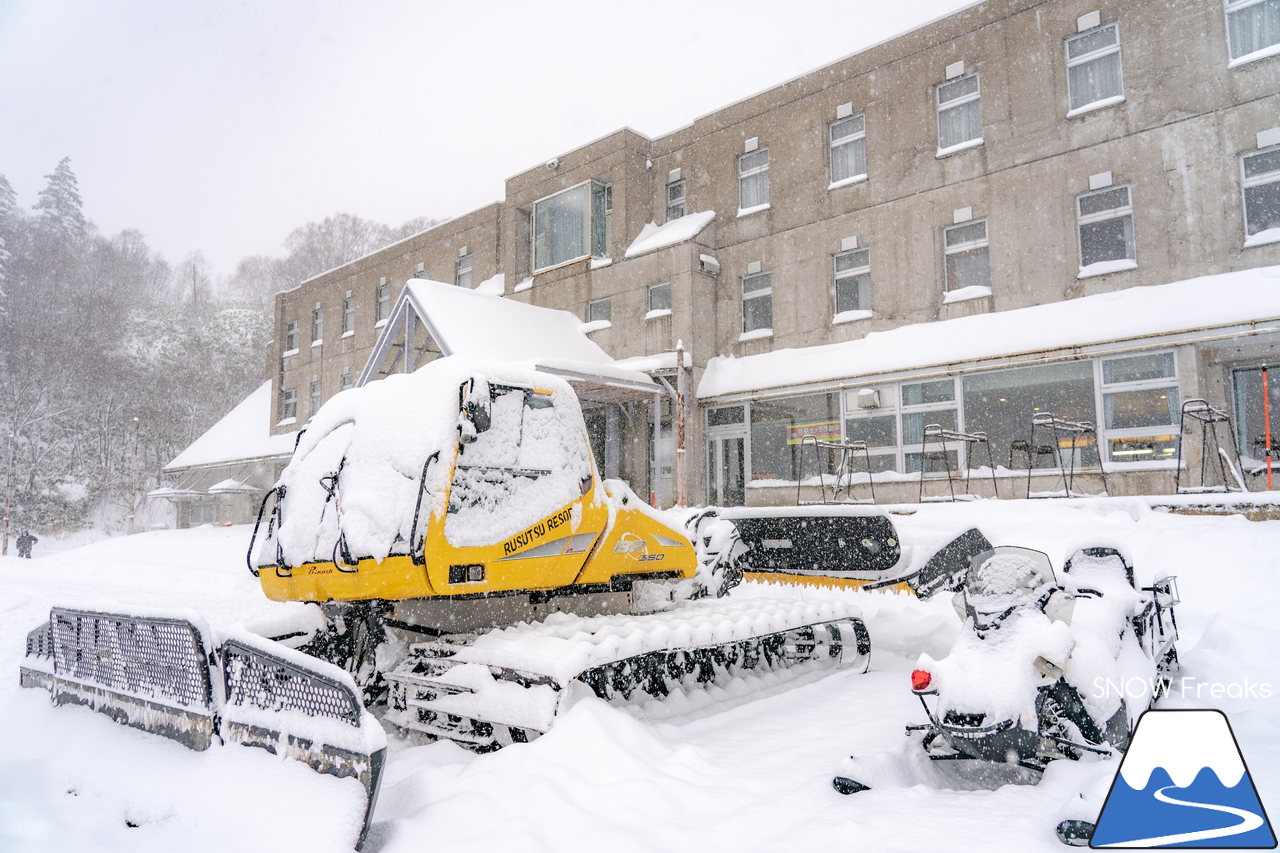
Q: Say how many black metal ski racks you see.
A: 4